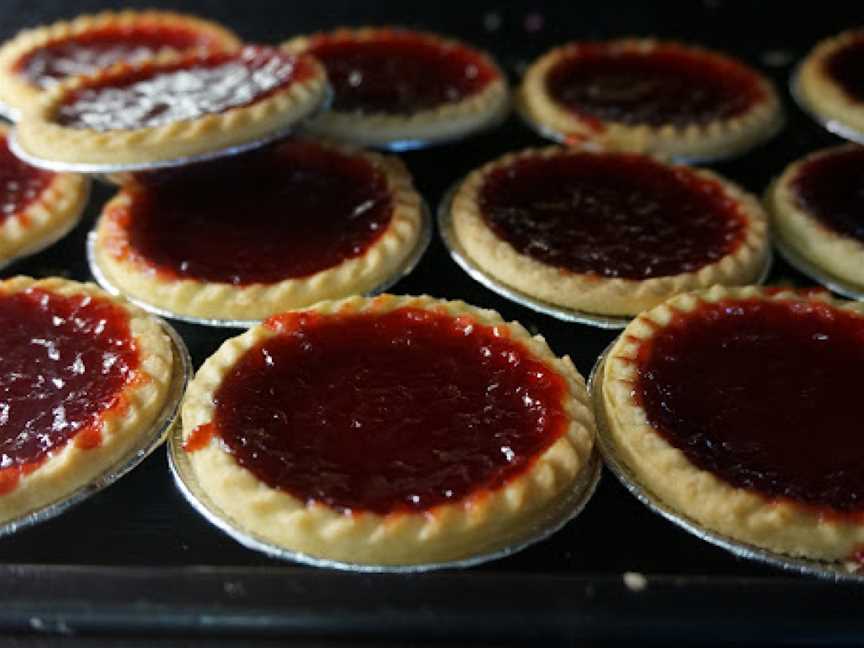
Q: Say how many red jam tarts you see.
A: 12